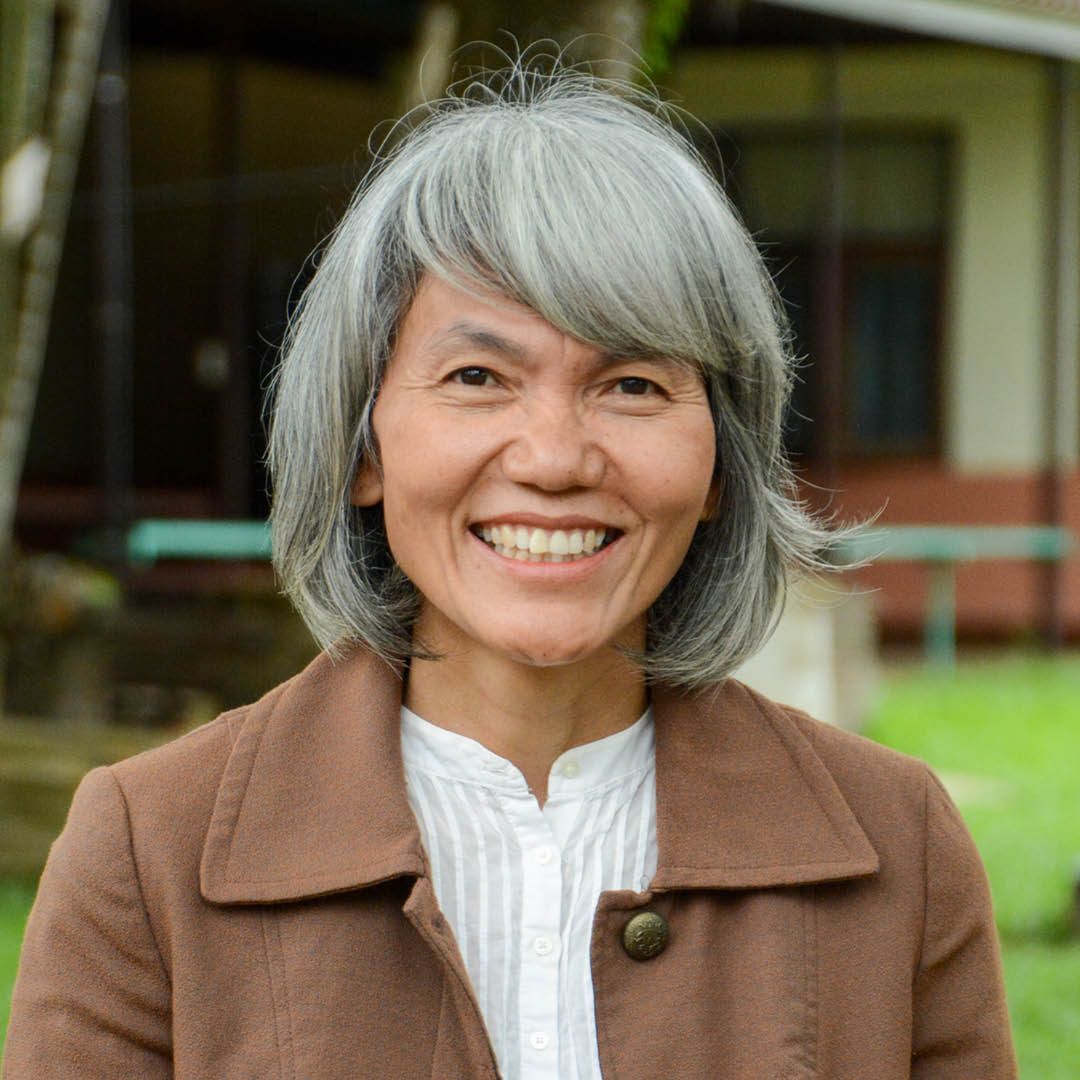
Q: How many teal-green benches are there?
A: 2